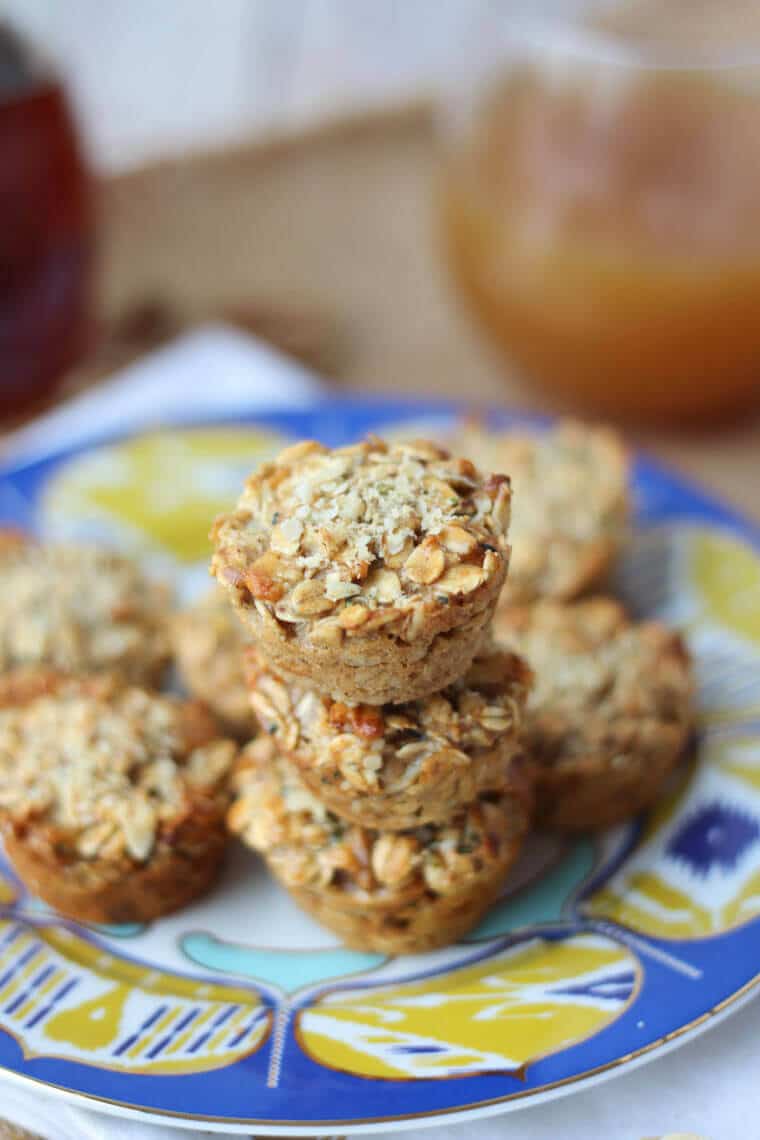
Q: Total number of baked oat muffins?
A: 8